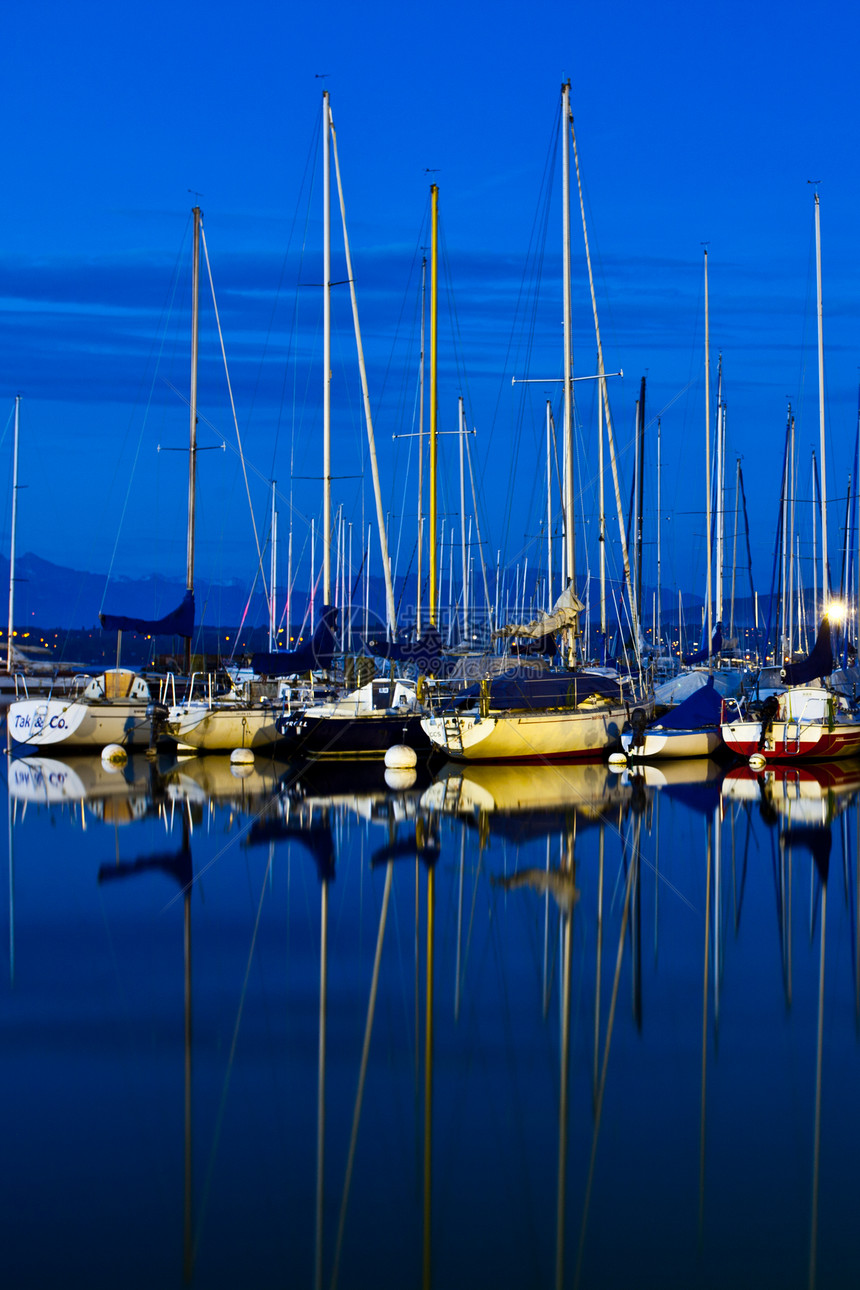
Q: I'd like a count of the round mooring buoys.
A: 5